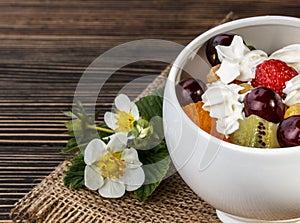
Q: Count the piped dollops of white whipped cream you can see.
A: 4